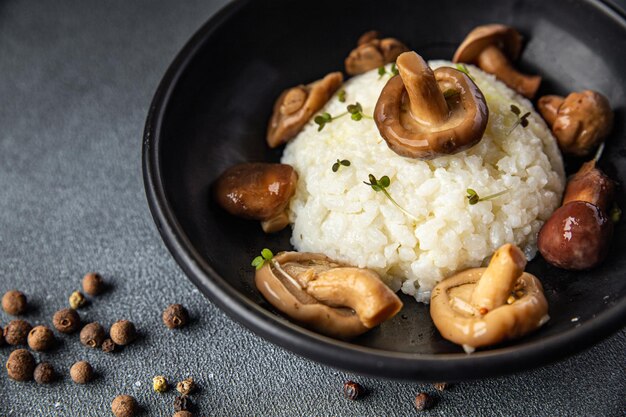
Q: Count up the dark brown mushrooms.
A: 2